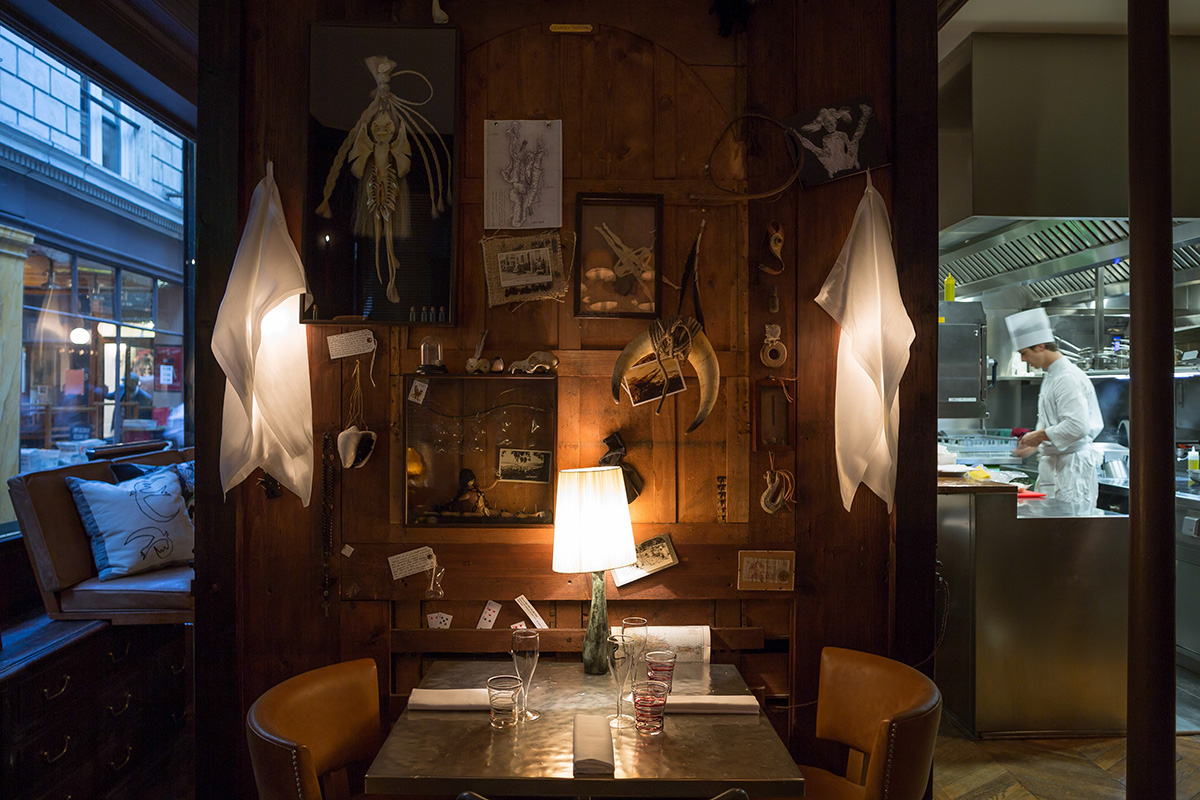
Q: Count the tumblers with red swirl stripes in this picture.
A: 2